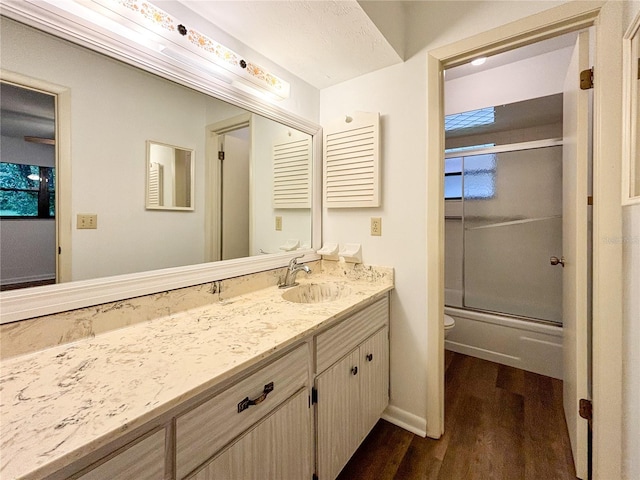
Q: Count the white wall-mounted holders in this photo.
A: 2